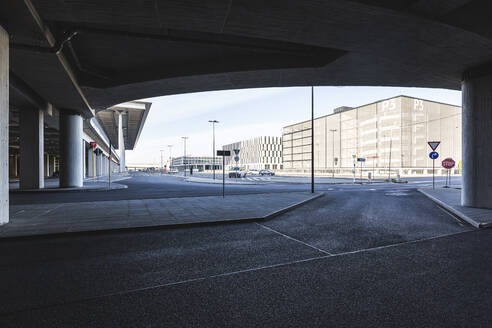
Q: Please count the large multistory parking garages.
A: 1